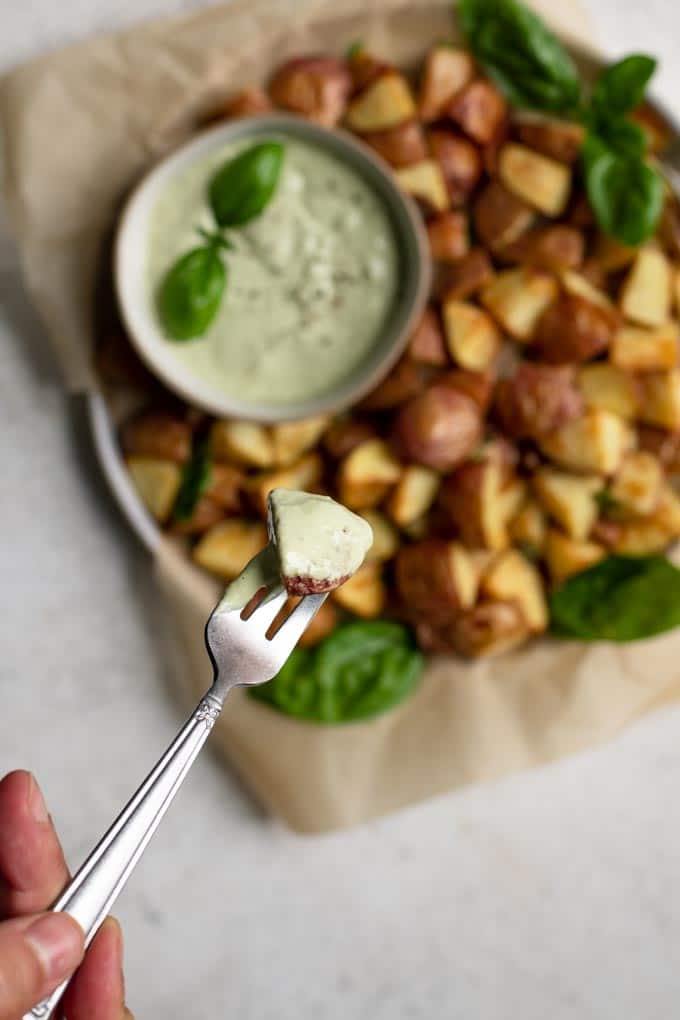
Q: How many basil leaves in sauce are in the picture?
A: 2